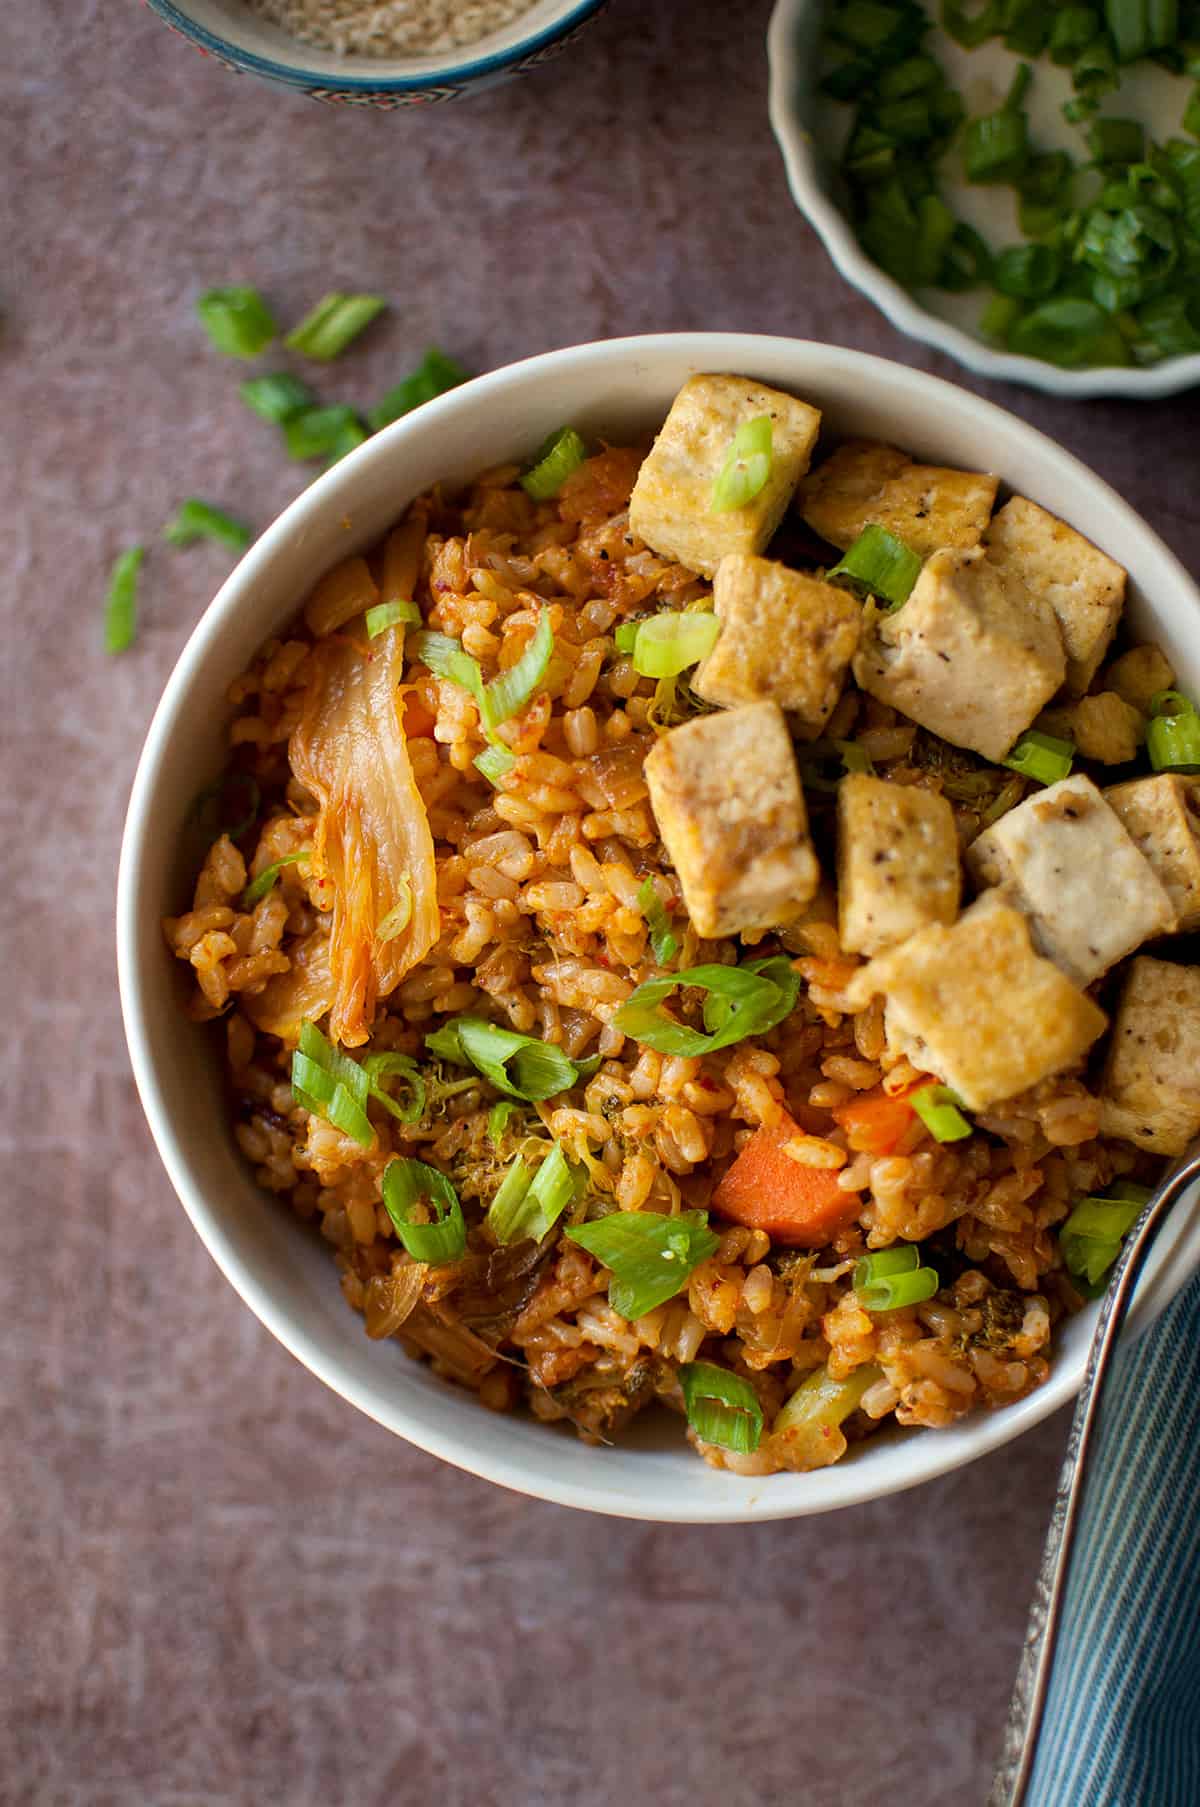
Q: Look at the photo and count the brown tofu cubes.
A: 11